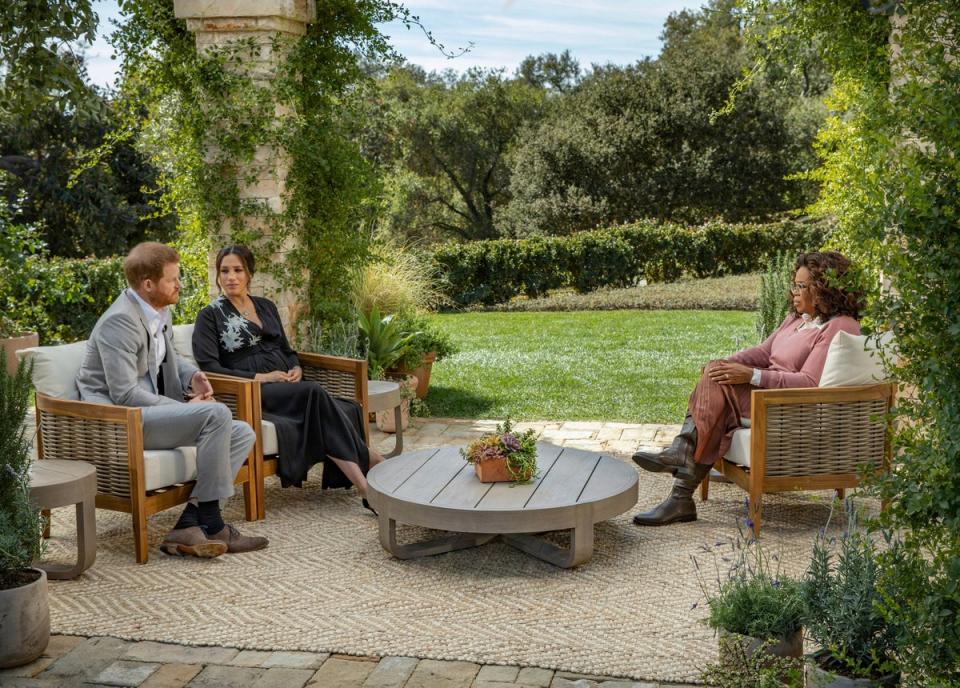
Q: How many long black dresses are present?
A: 1